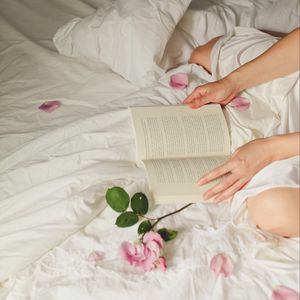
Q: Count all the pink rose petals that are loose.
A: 6